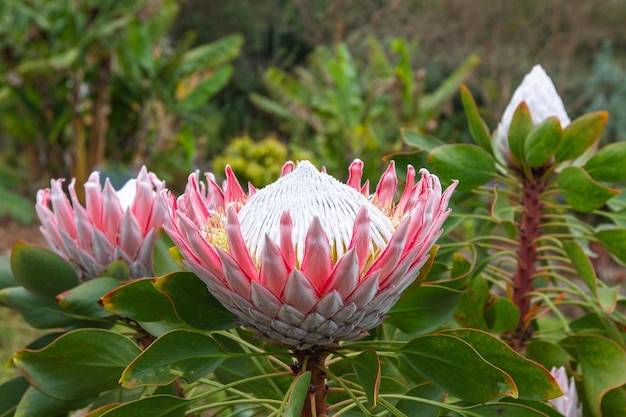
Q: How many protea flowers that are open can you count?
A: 2